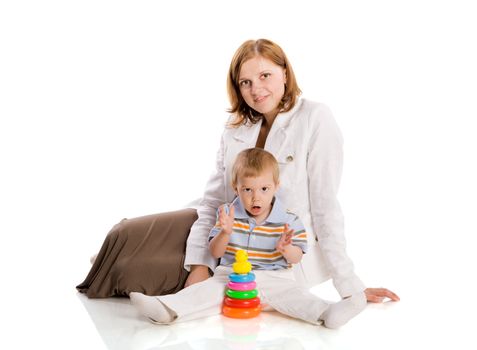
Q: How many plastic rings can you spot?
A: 5